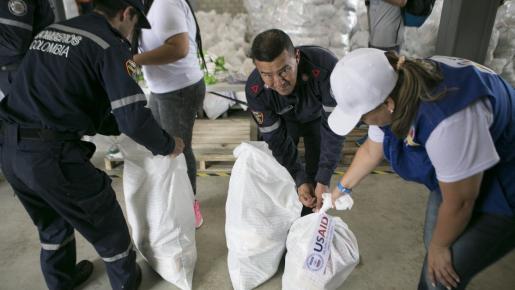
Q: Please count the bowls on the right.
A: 0